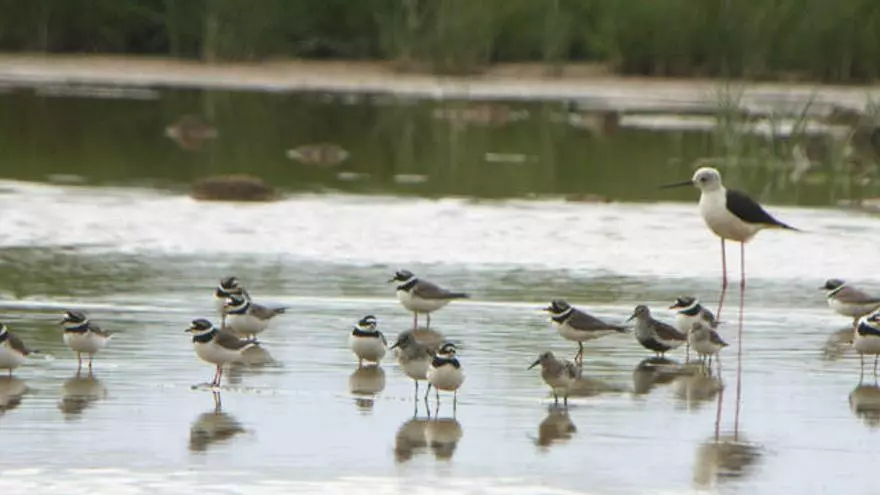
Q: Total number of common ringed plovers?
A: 12